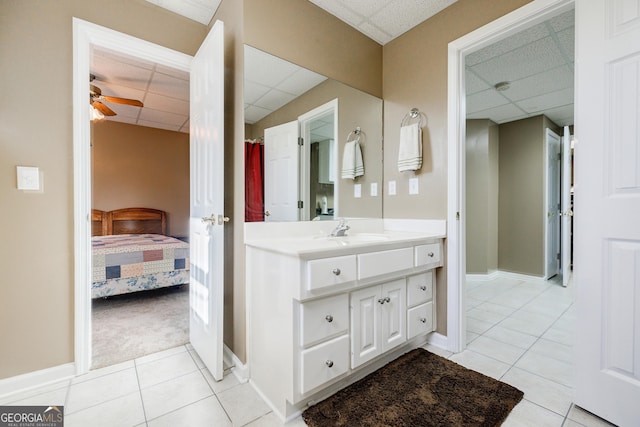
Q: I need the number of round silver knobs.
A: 8